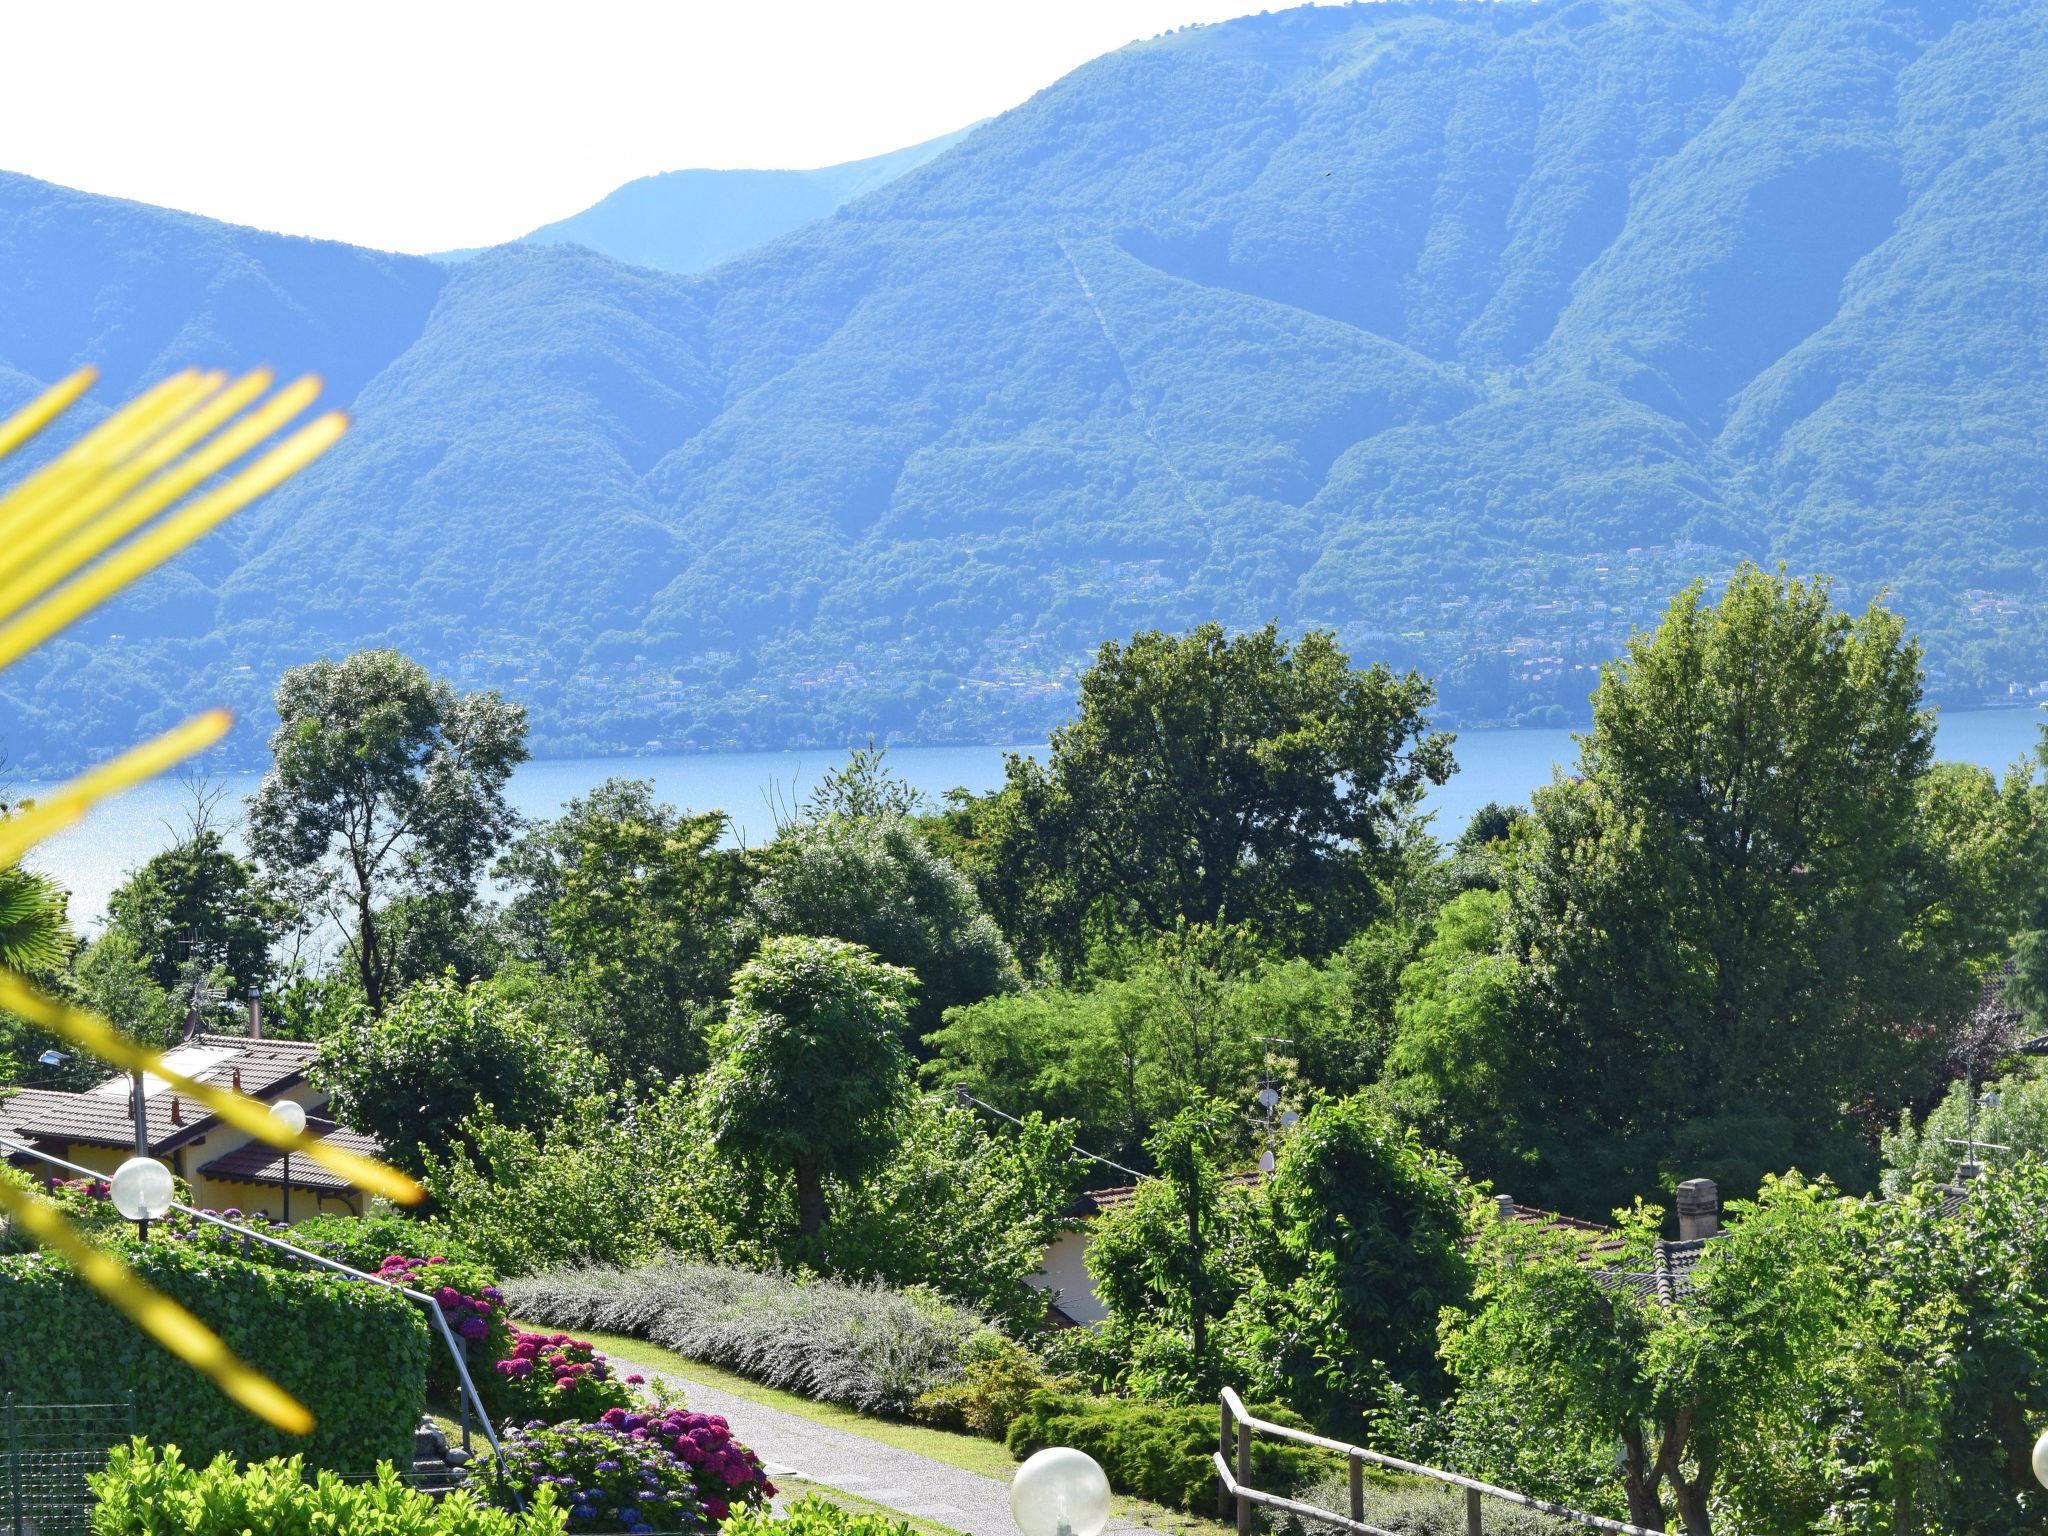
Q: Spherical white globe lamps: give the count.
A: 4